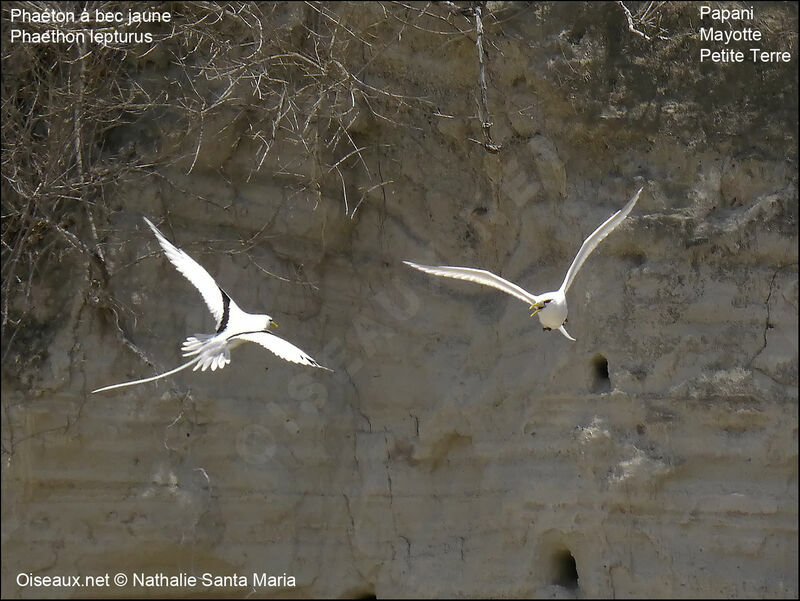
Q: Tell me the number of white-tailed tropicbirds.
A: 2